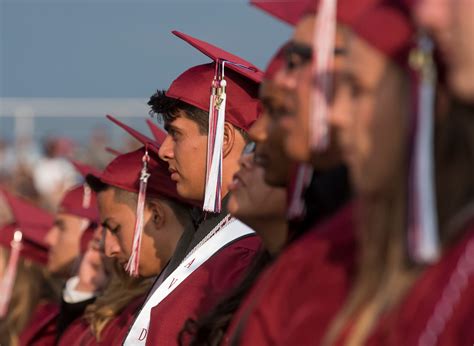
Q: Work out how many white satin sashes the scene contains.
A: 1